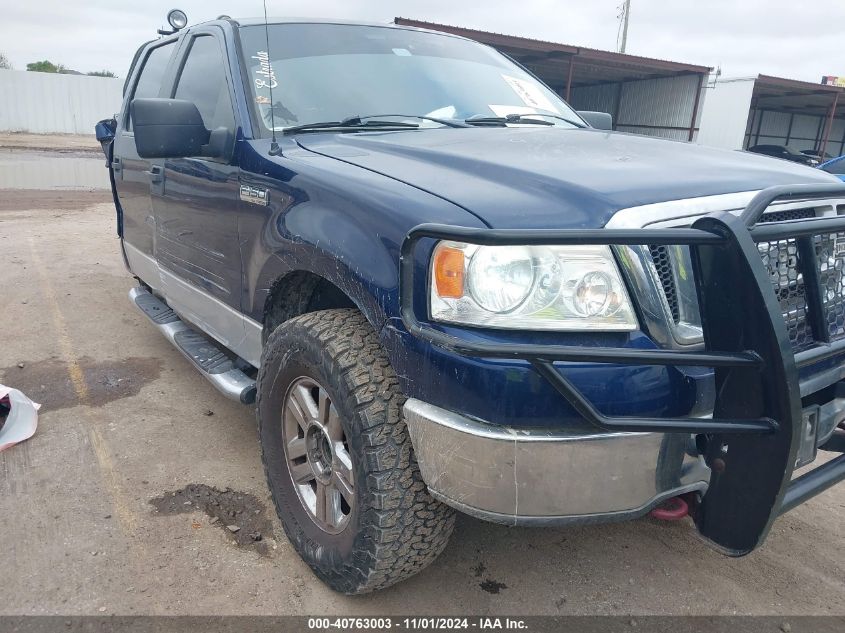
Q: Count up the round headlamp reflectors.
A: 2